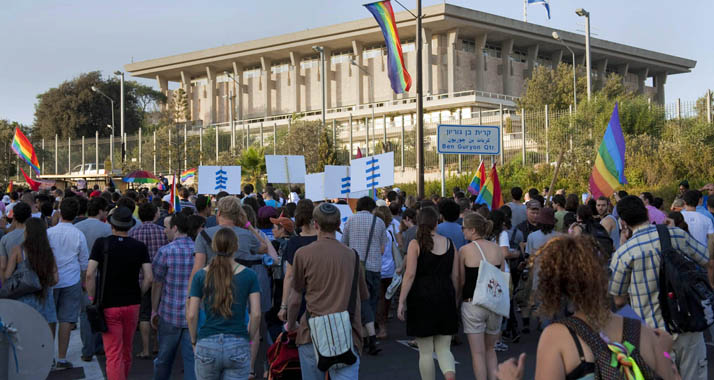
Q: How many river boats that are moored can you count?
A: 0